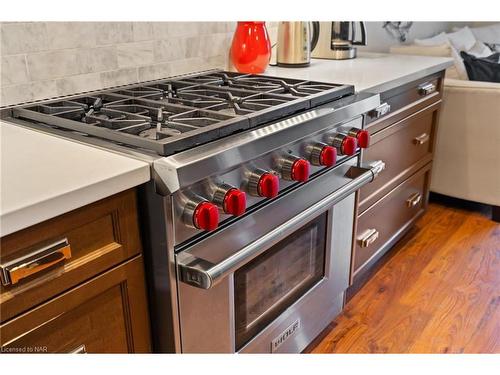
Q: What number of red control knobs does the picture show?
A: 7